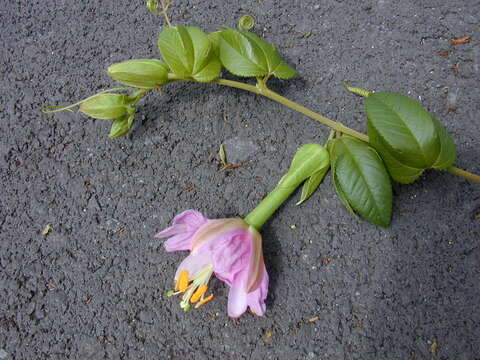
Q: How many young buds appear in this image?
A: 3